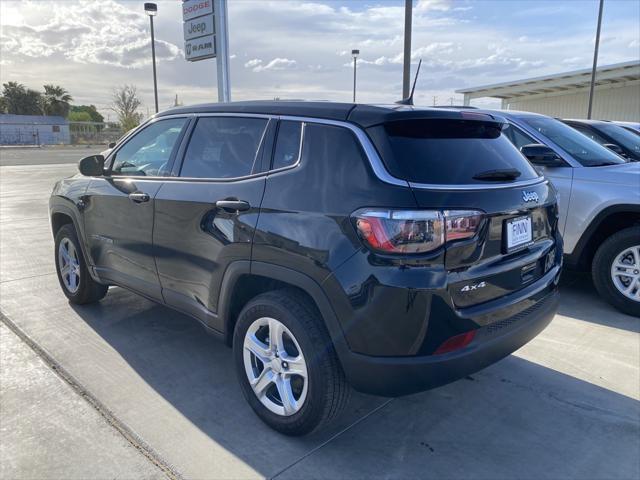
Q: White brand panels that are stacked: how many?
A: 3